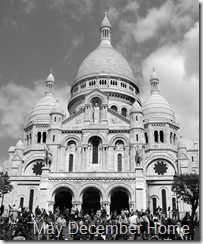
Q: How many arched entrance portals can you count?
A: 3